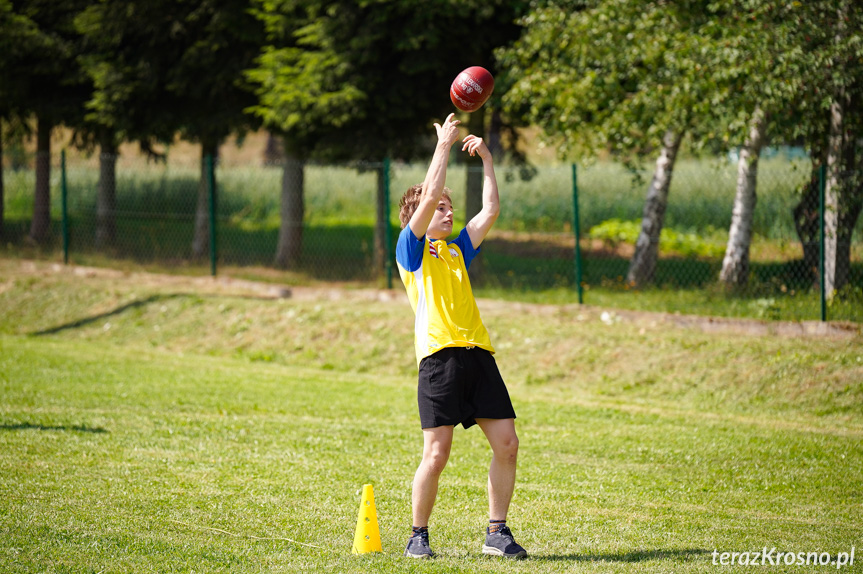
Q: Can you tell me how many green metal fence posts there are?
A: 5